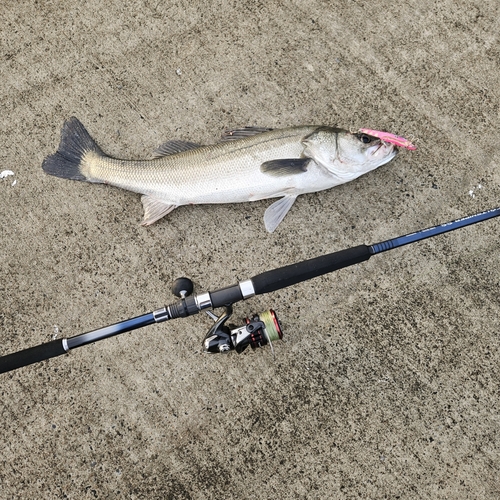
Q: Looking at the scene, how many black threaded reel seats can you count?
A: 1